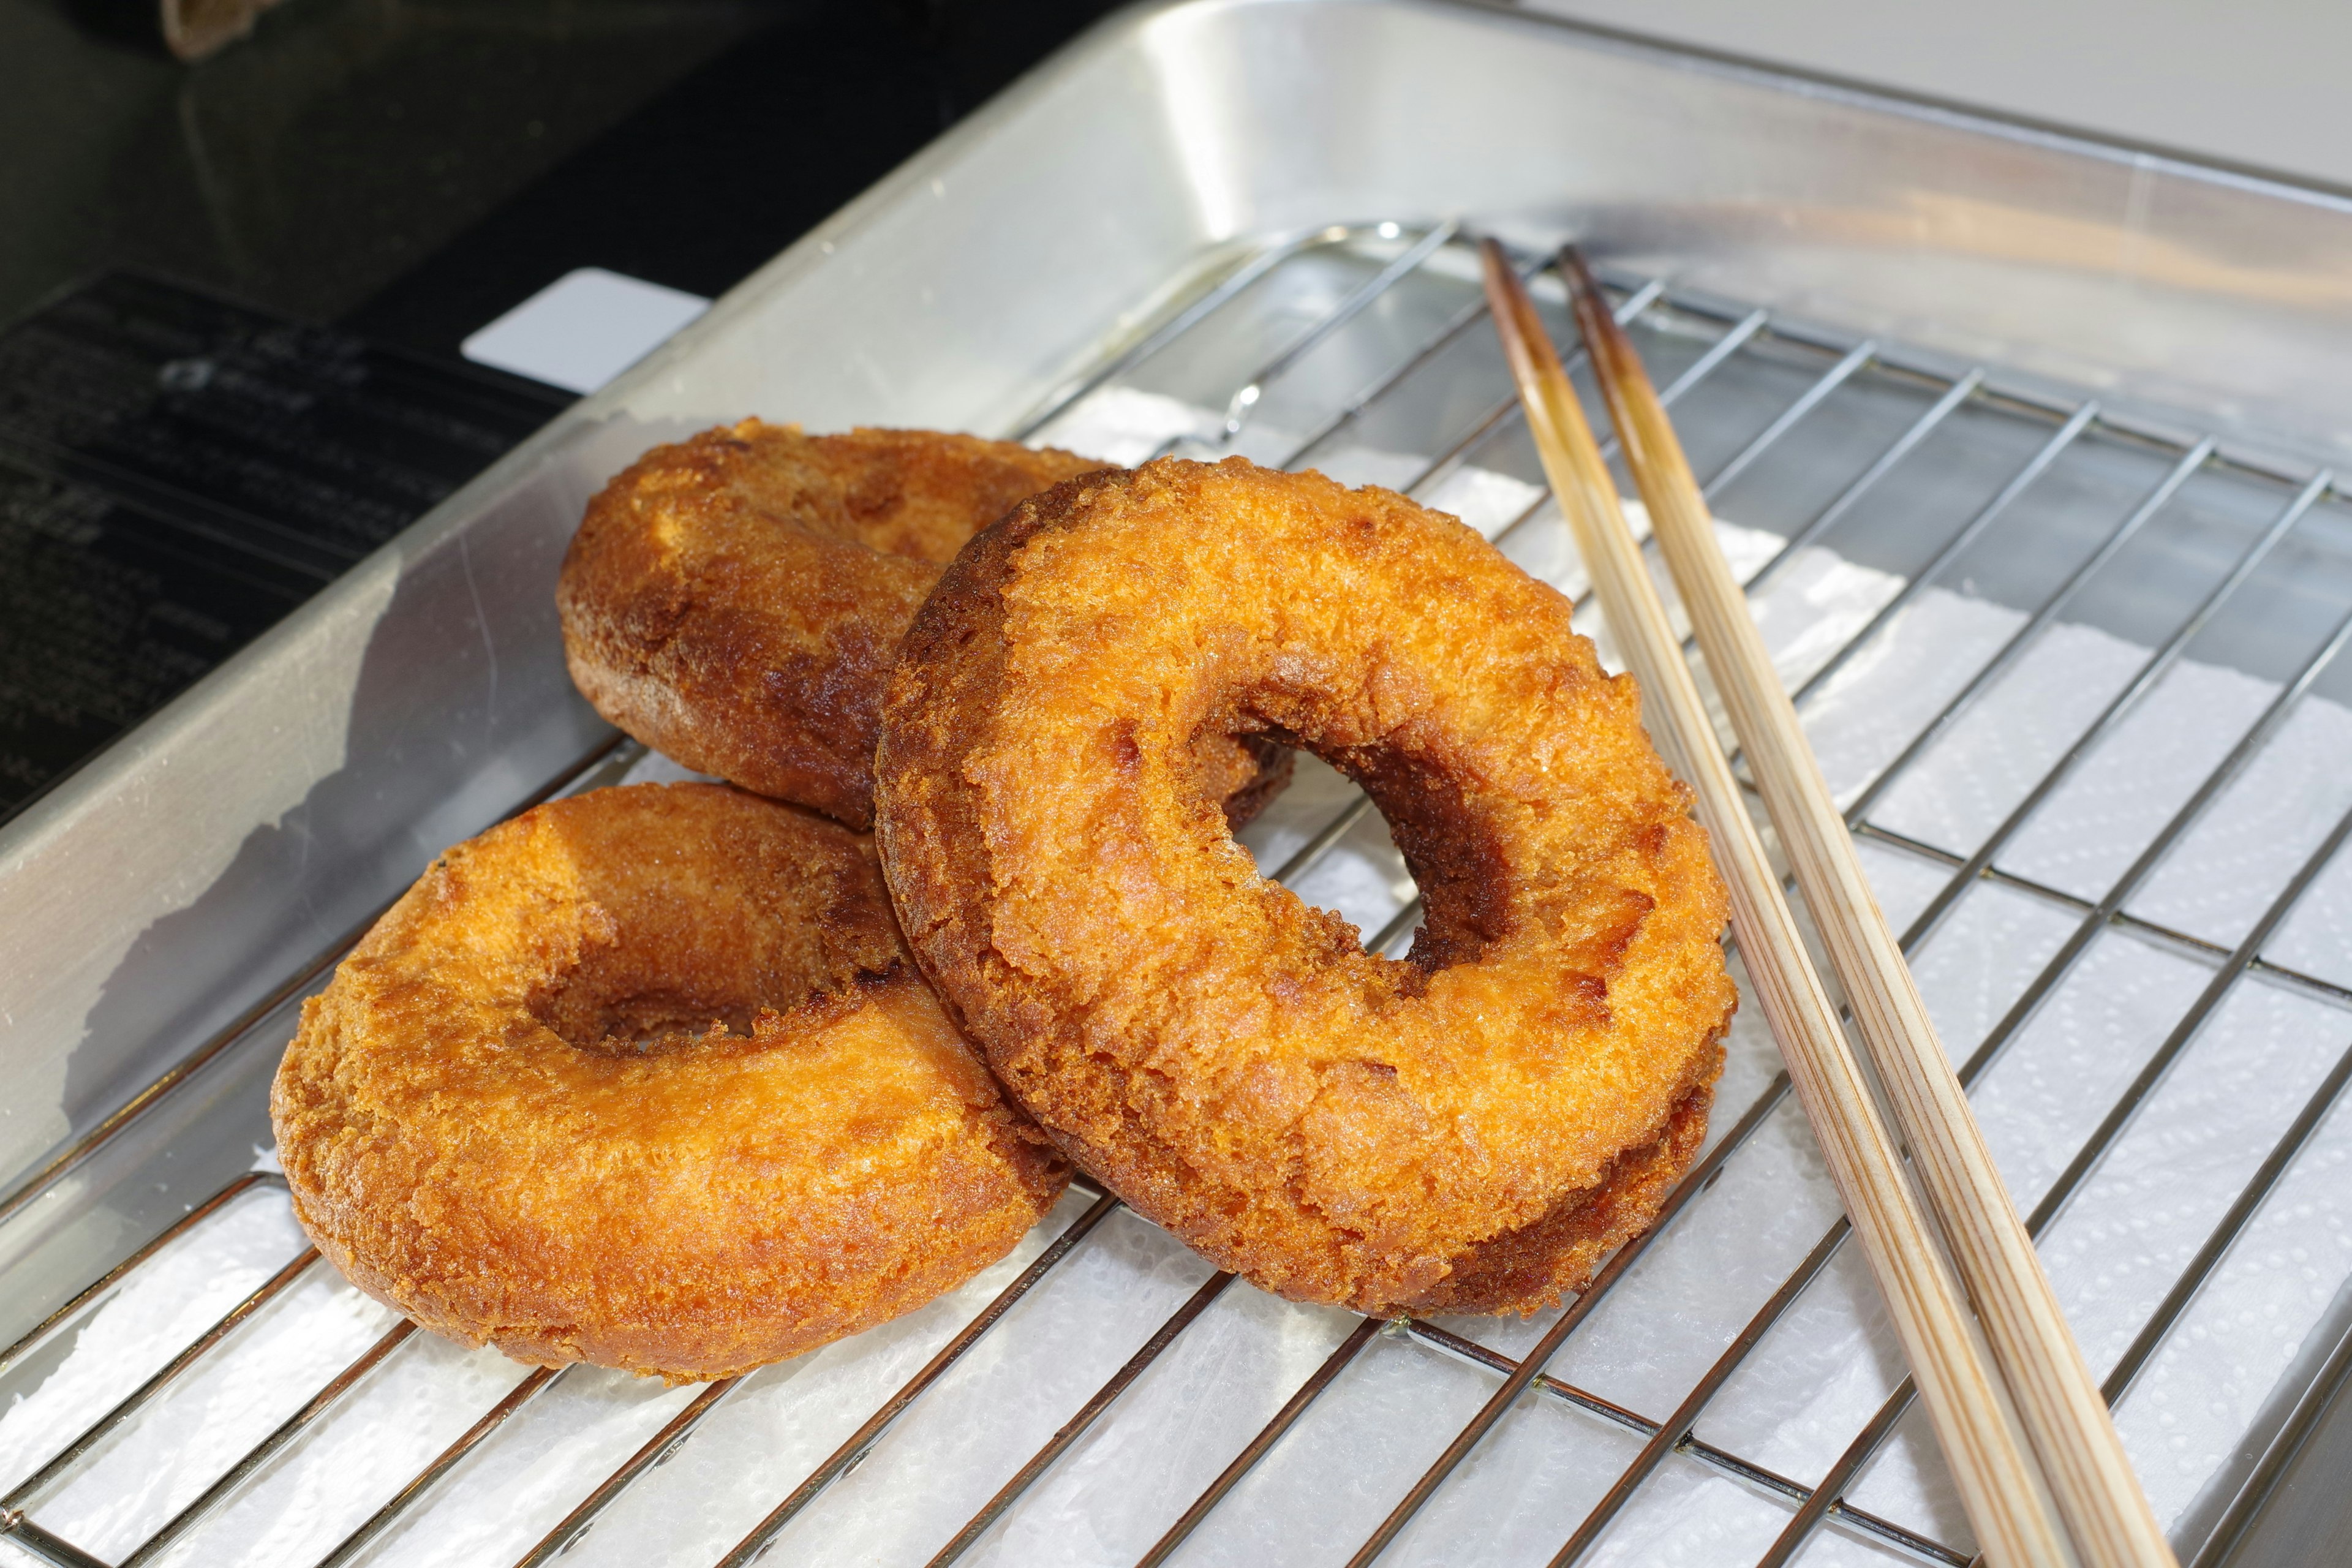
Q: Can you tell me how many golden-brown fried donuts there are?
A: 3